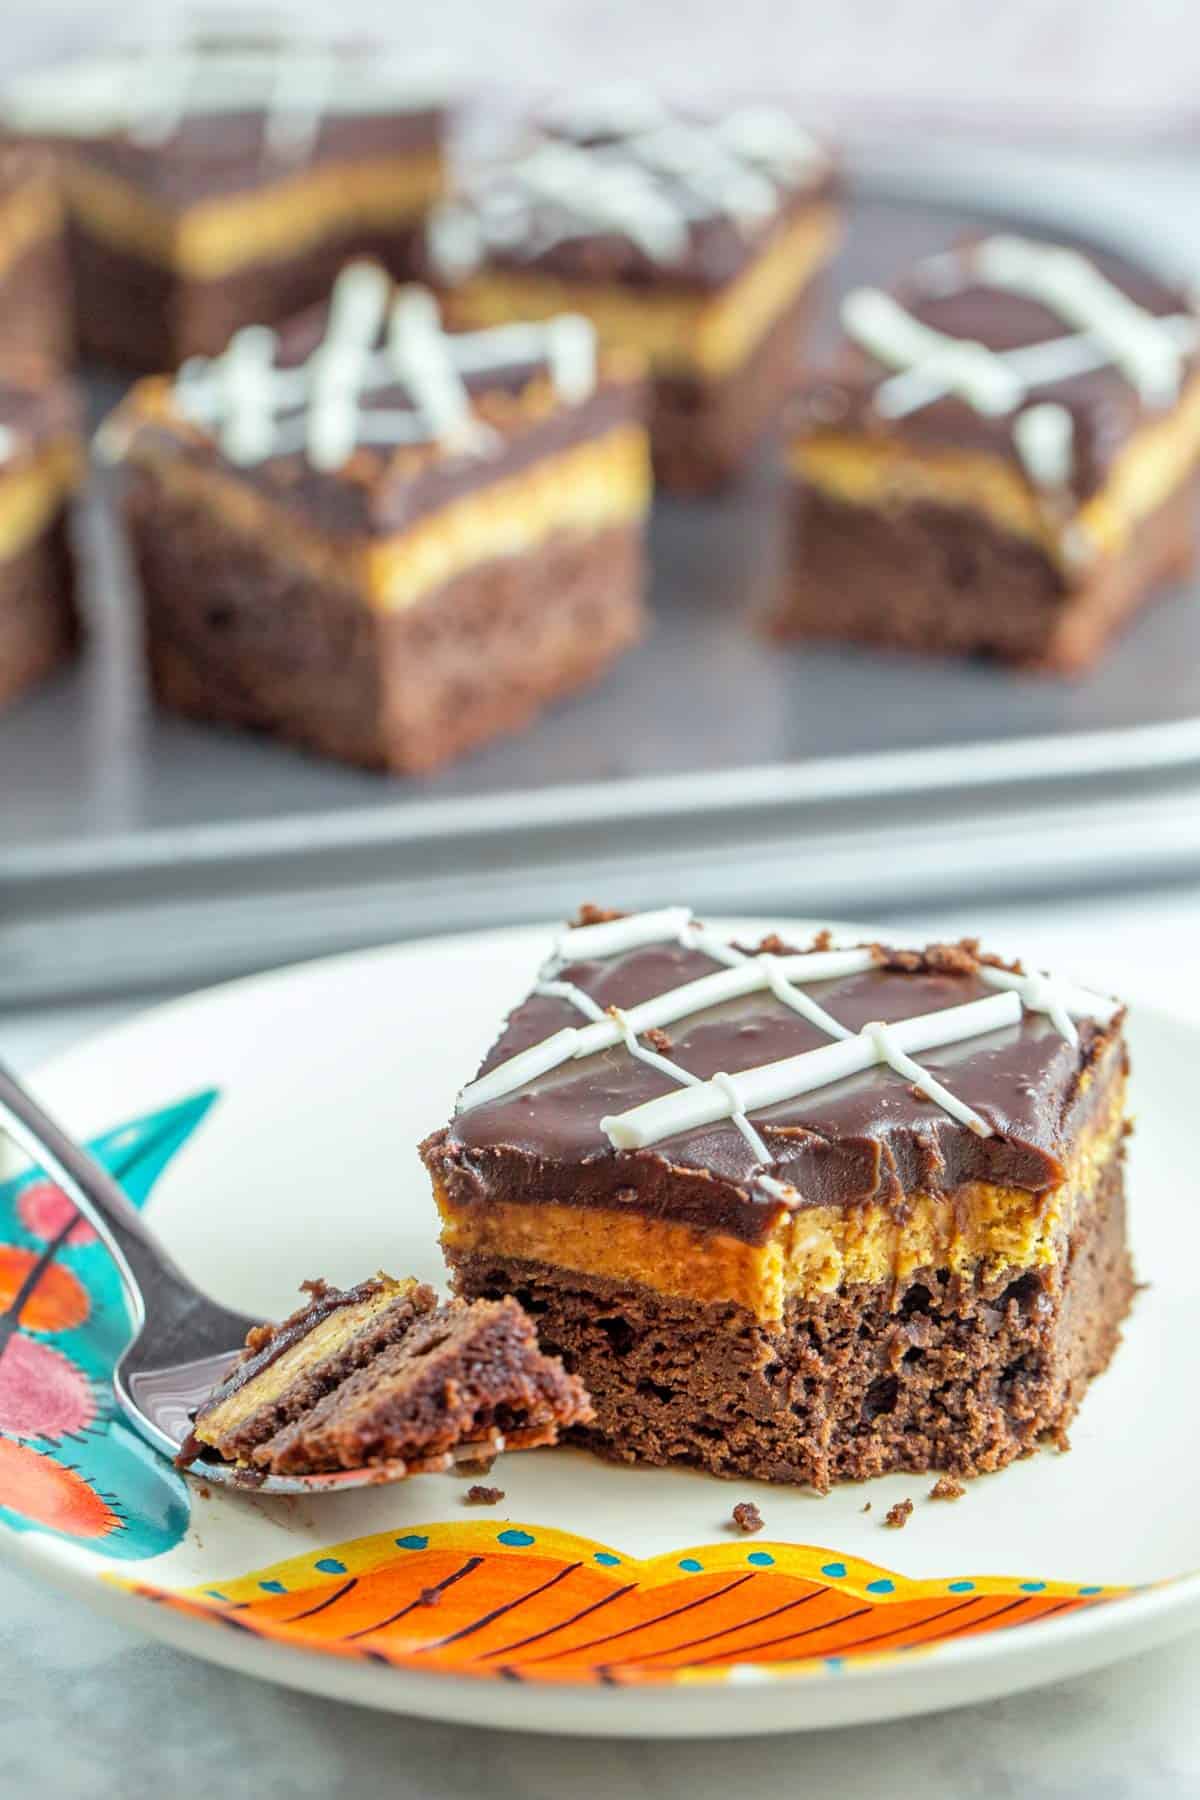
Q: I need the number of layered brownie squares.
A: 7